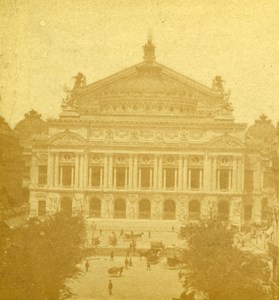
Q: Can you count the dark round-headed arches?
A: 7